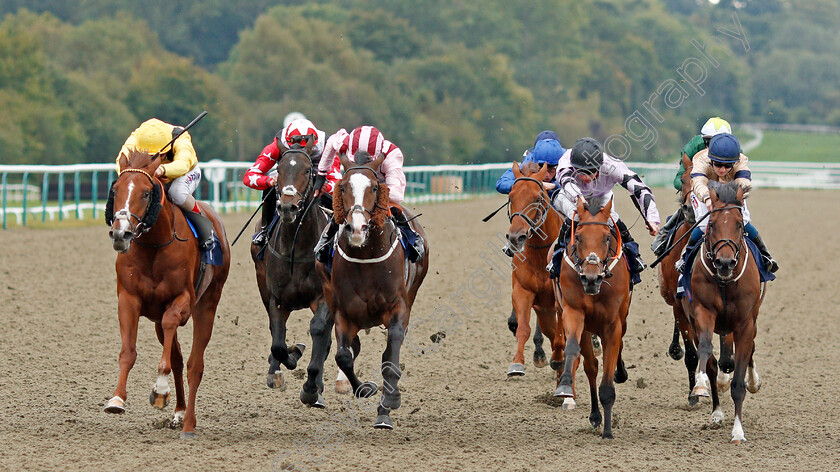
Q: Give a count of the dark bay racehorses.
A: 2